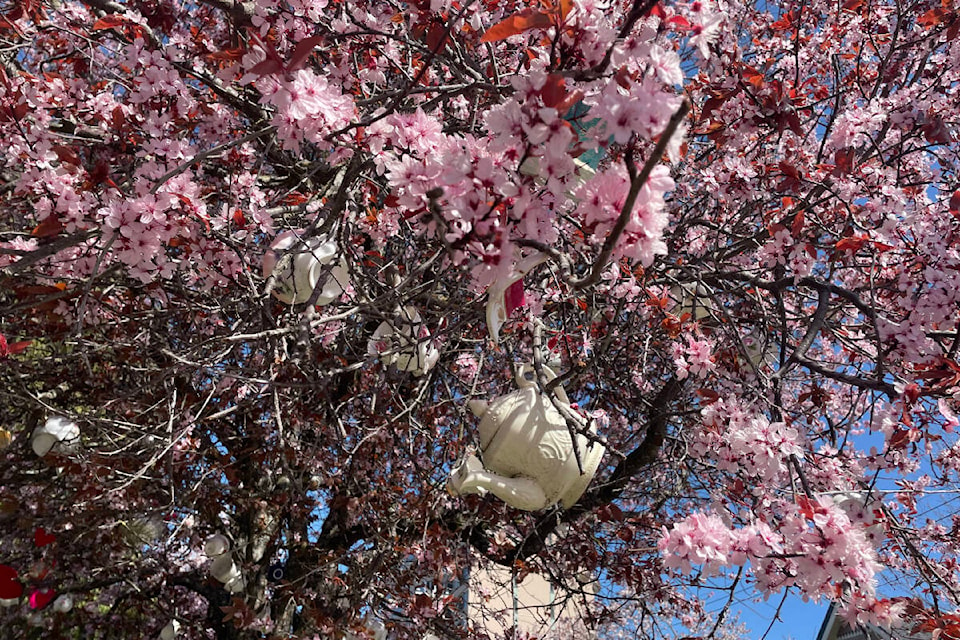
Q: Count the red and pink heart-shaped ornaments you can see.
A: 3